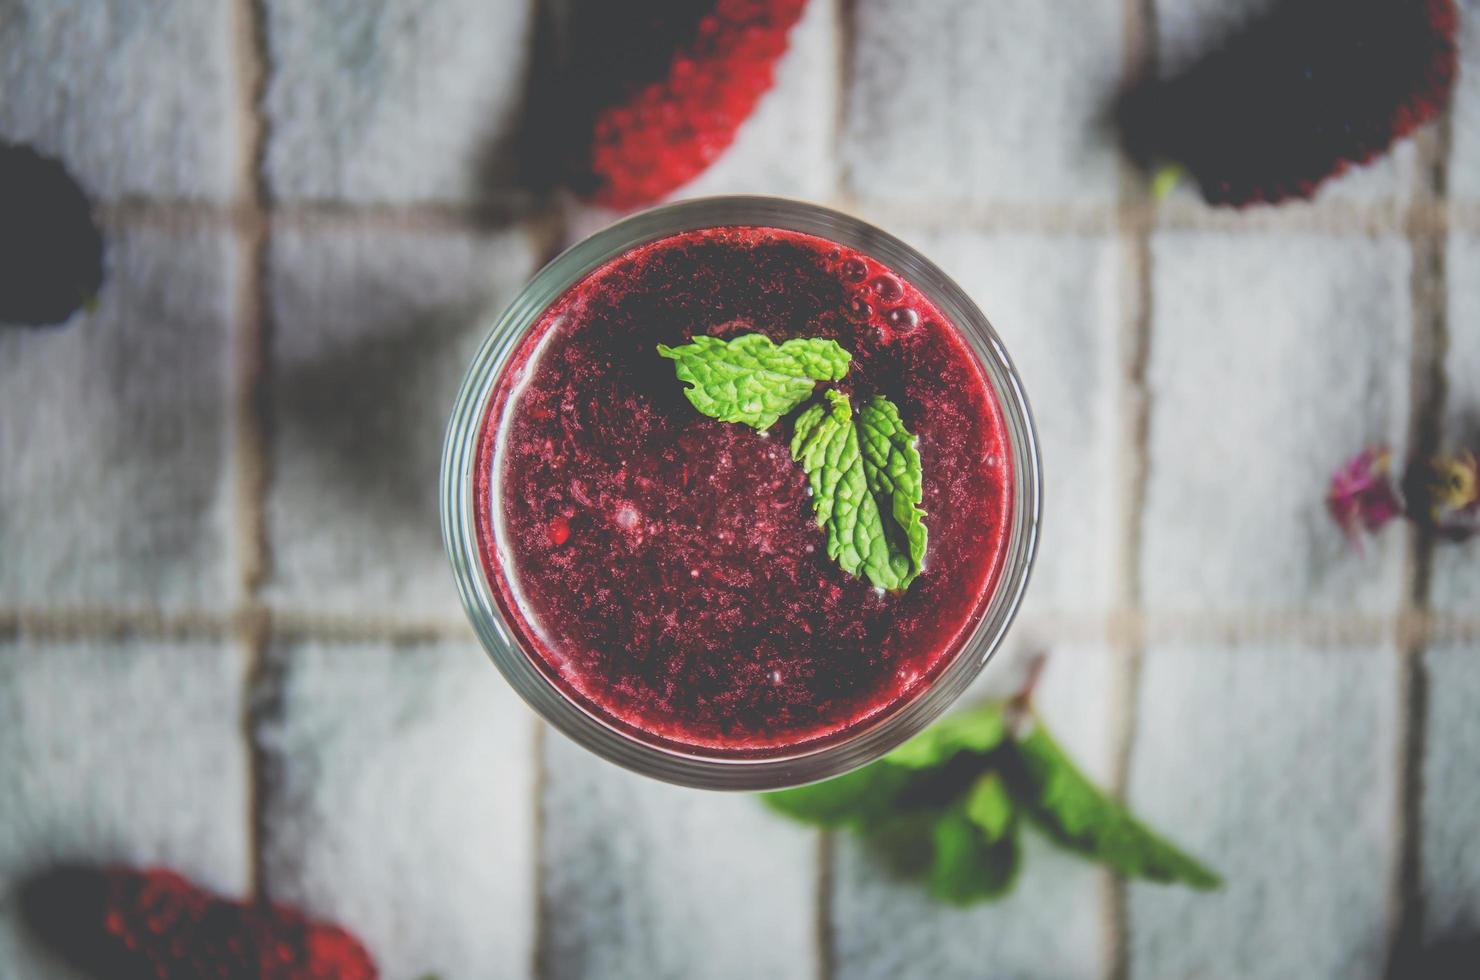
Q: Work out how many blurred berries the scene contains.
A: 4